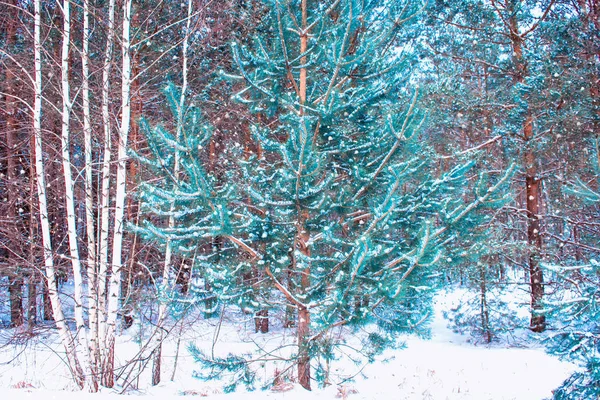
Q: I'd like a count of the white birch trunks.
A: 6